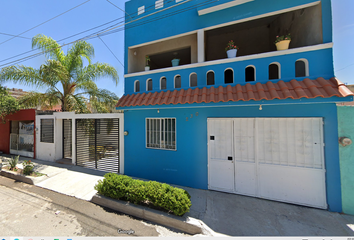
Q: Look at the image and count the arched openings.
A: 10